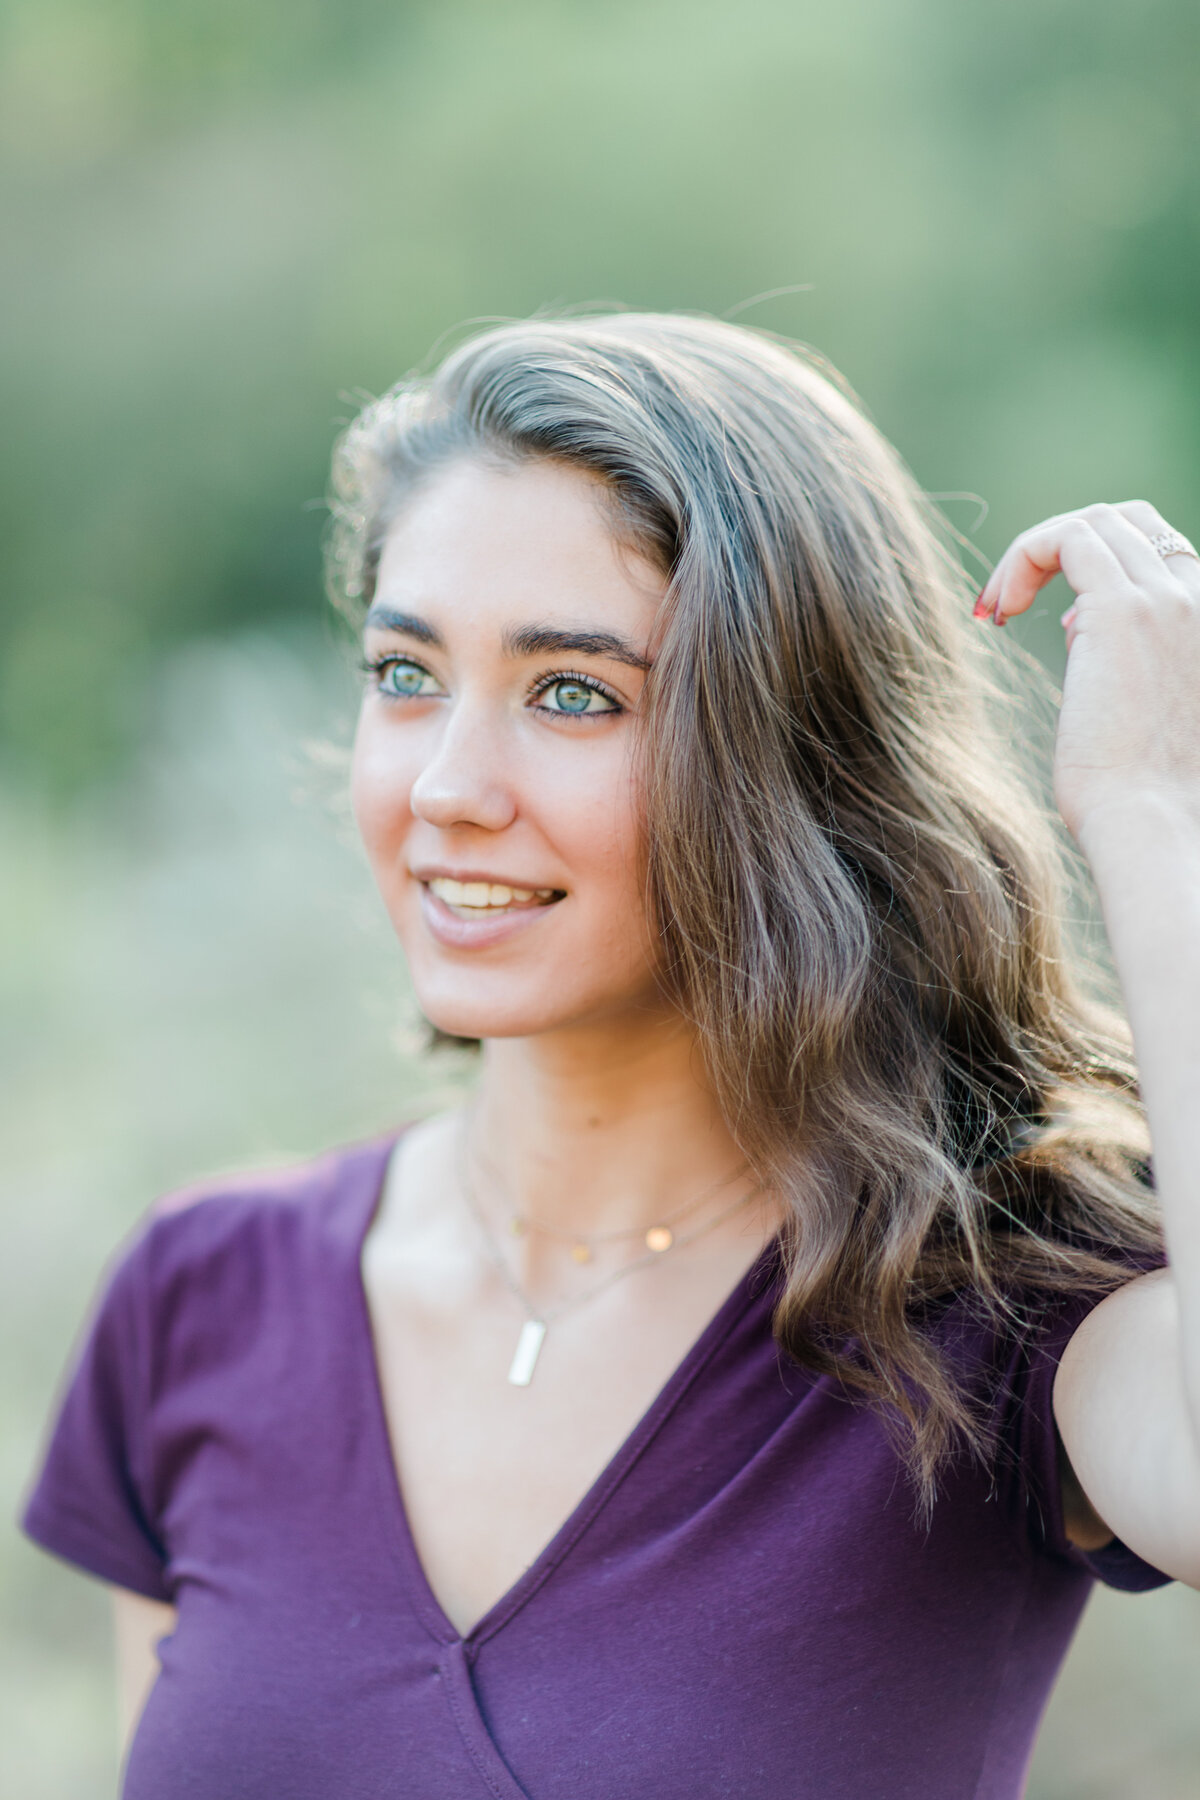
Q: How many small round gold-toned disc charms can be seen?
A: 3